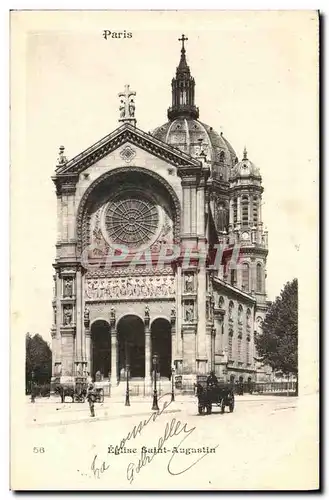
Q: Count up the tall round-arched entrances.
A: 3